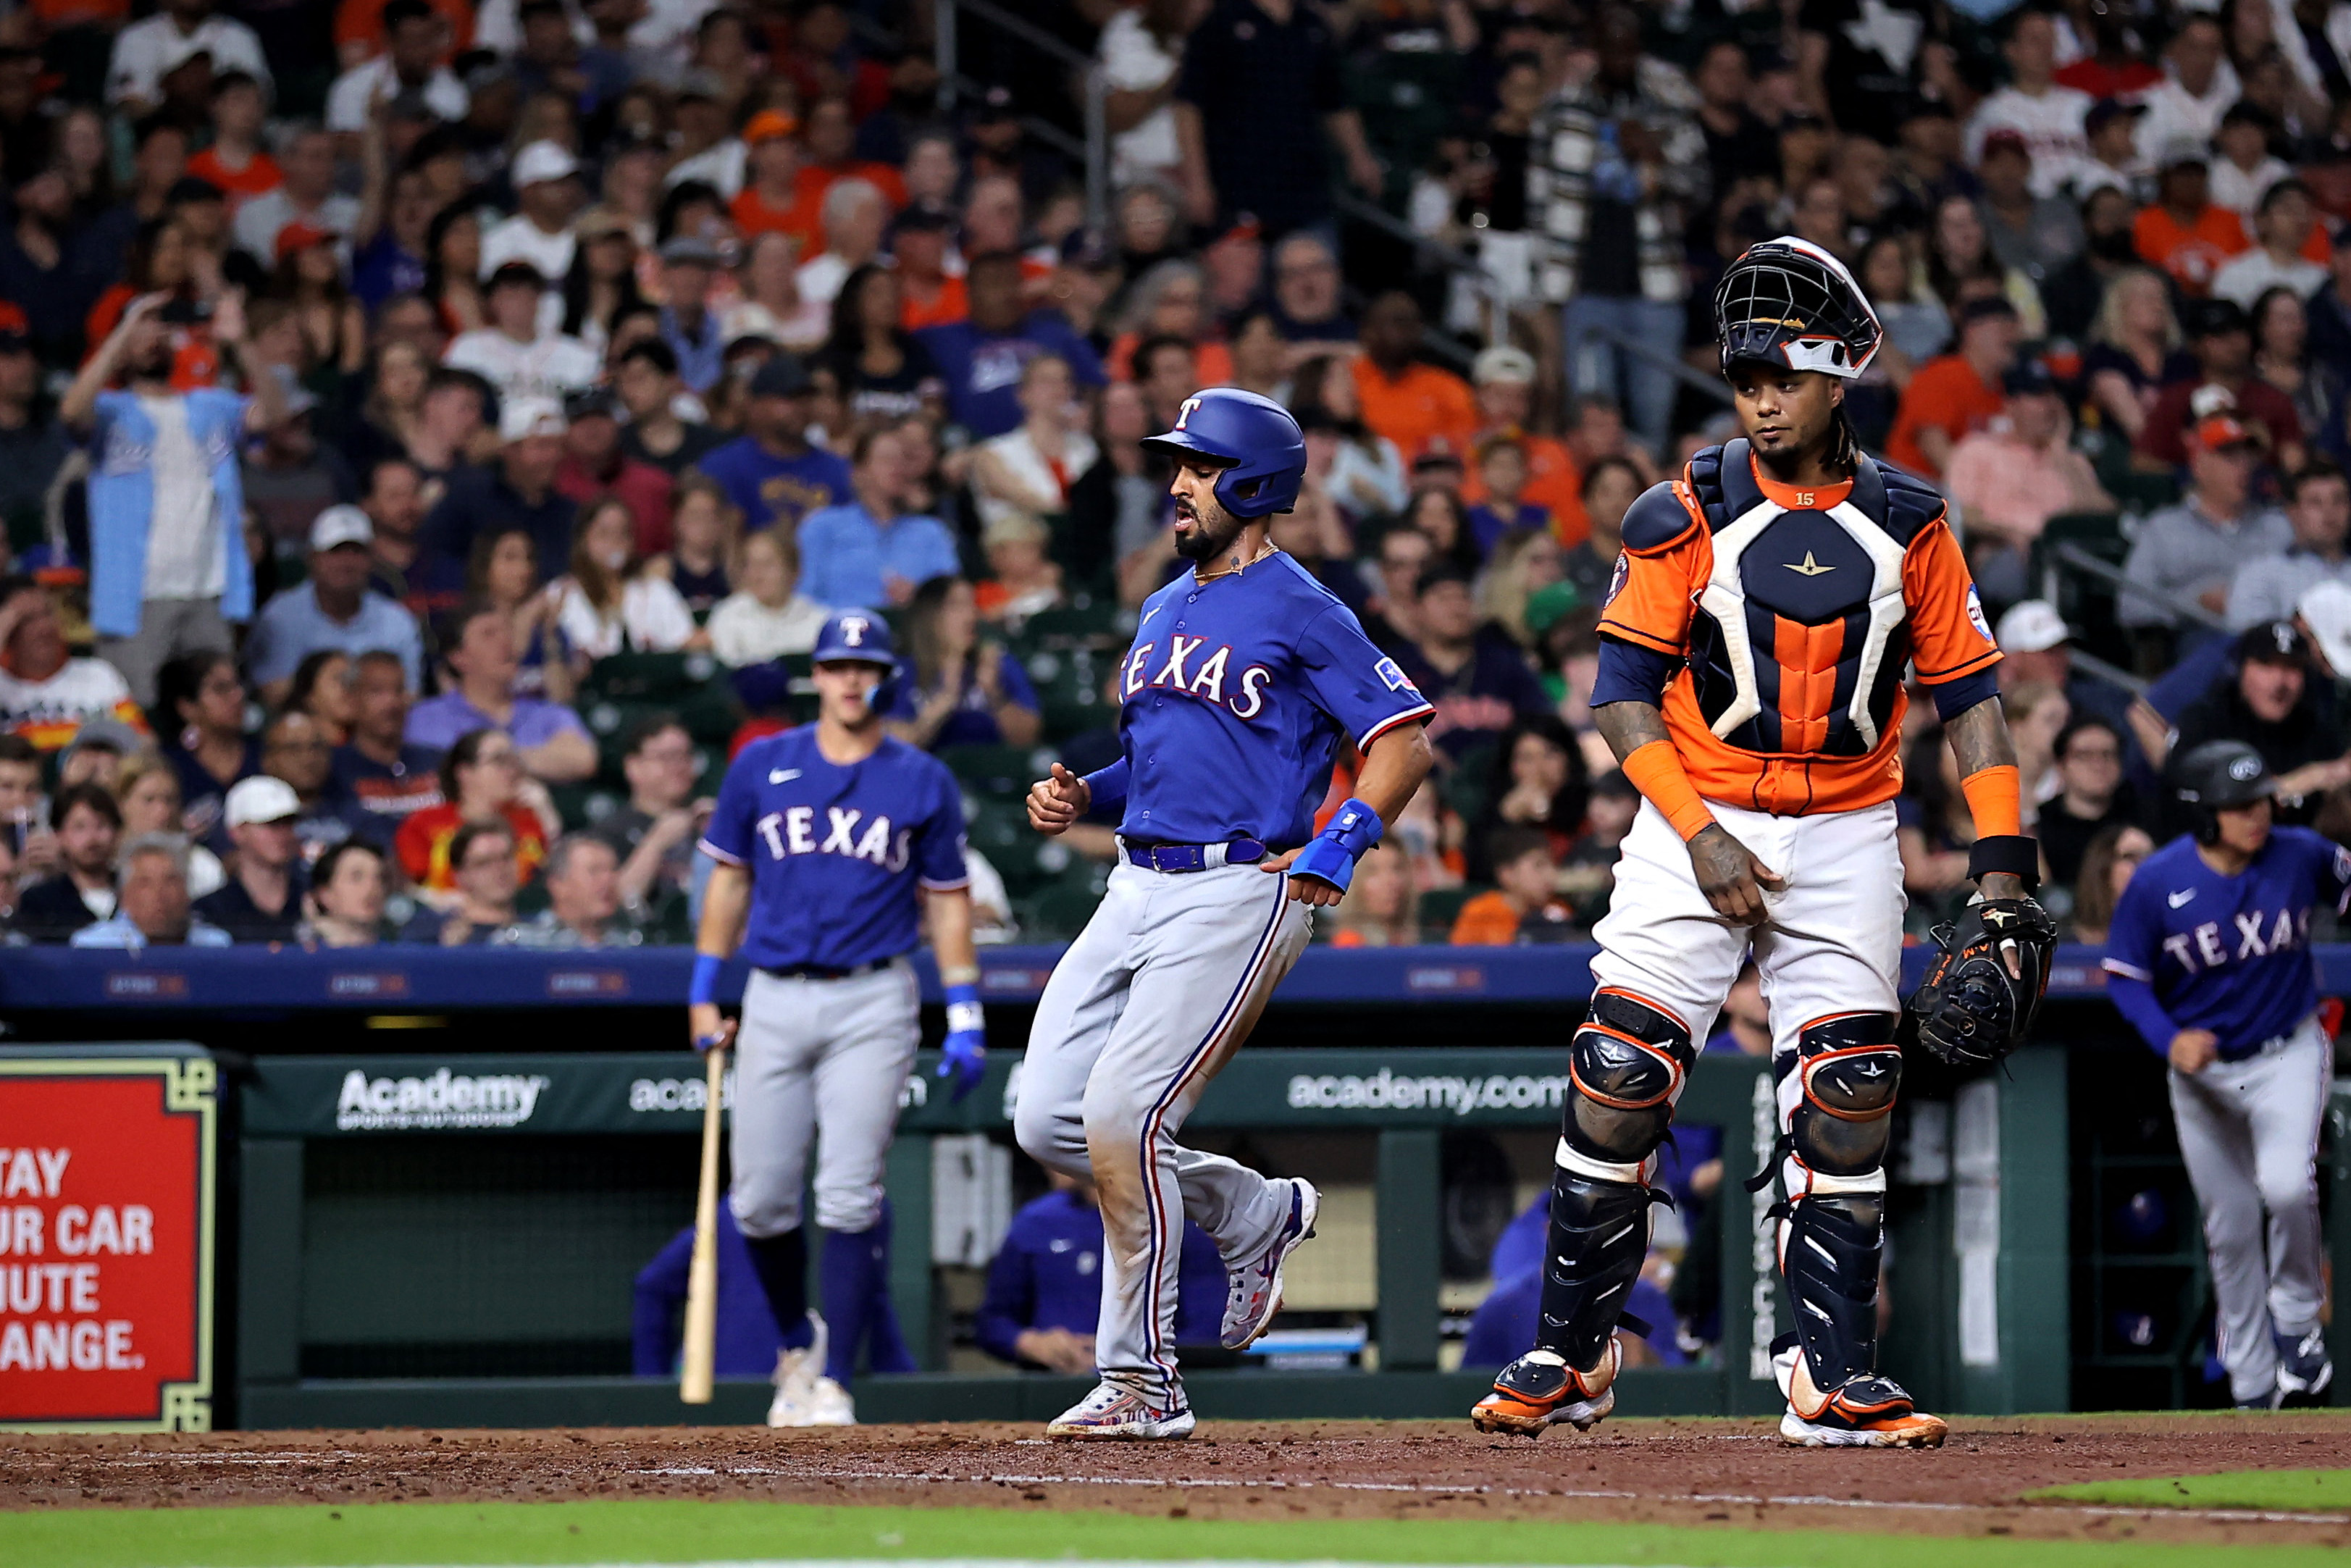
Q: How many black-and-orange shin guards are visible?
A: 2